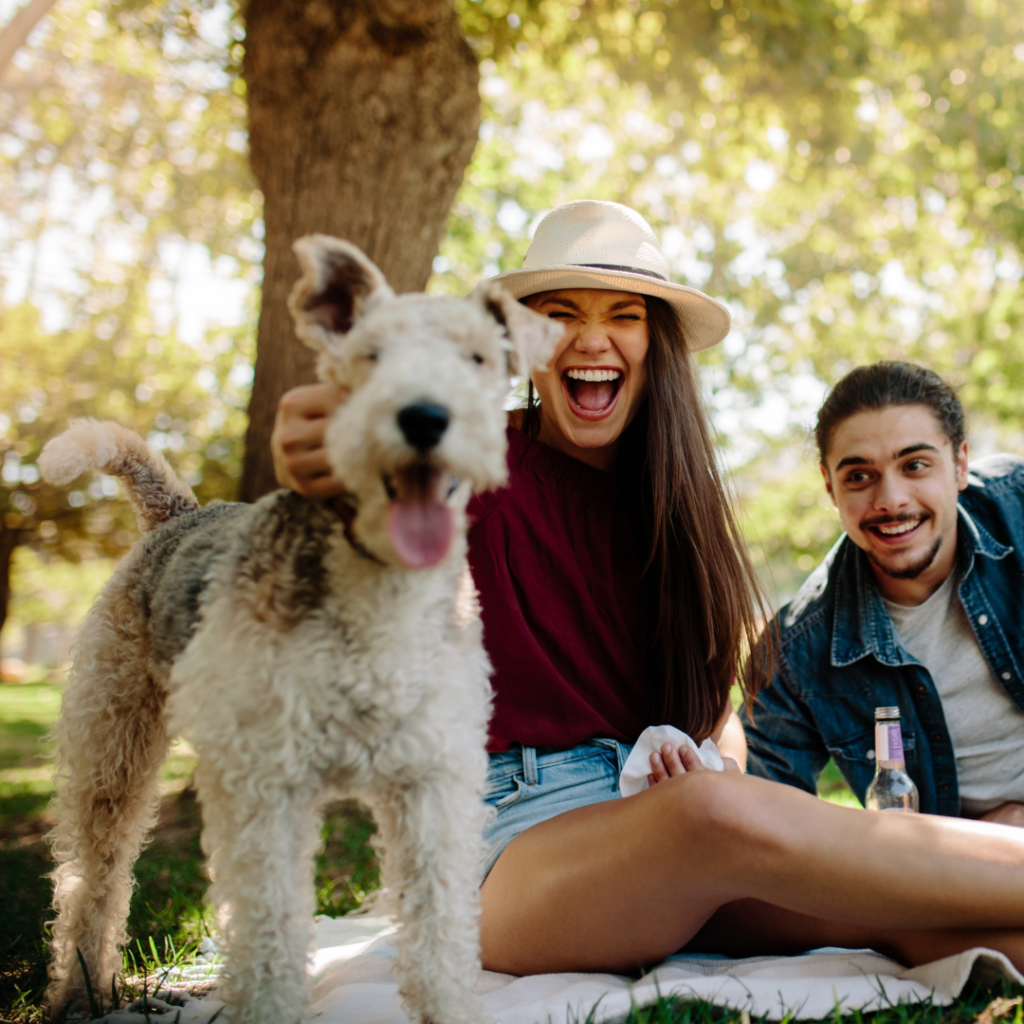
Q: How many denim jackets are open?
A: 1